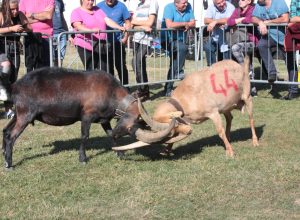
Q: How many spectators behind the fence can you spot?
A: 11